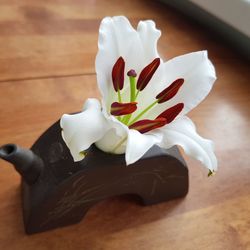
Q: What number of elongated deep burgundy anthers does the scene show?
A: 6